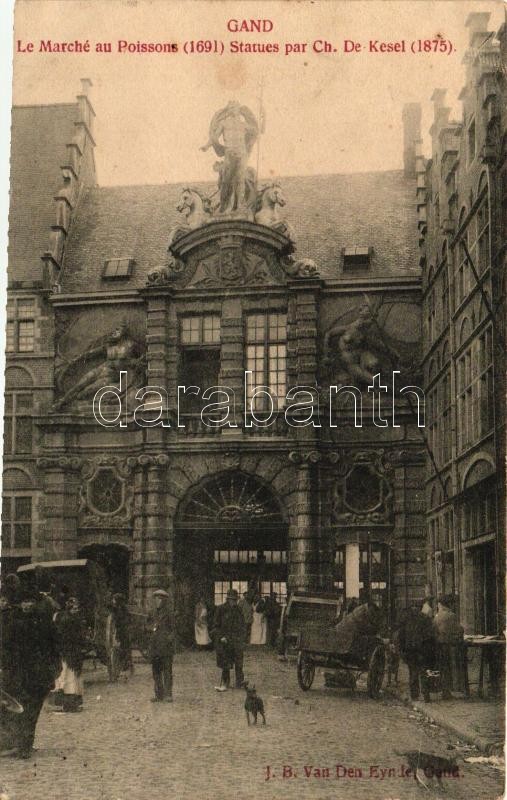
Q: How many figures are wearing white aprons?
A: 3